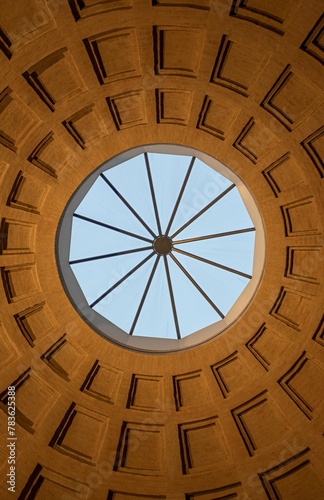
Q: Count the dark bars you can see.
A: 12